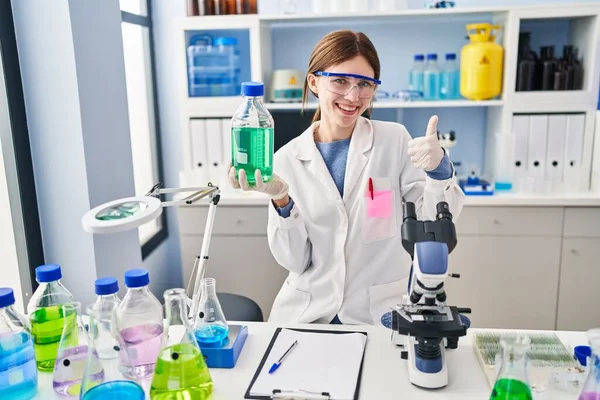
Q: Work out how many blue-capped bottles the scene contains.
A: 8